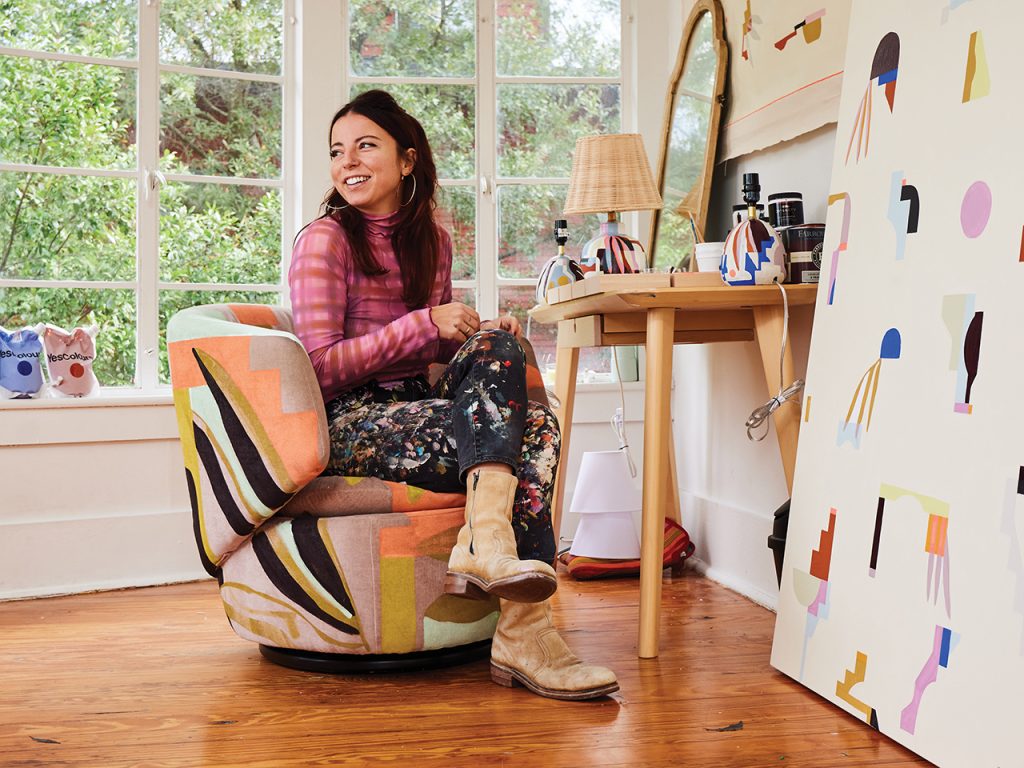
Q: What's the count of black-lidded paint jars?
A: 2